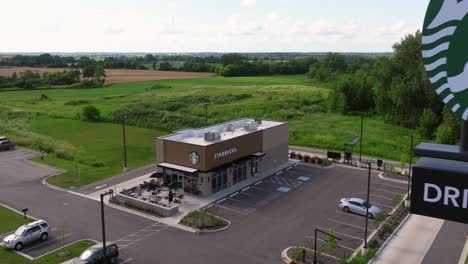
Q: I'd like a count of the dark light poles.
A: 6